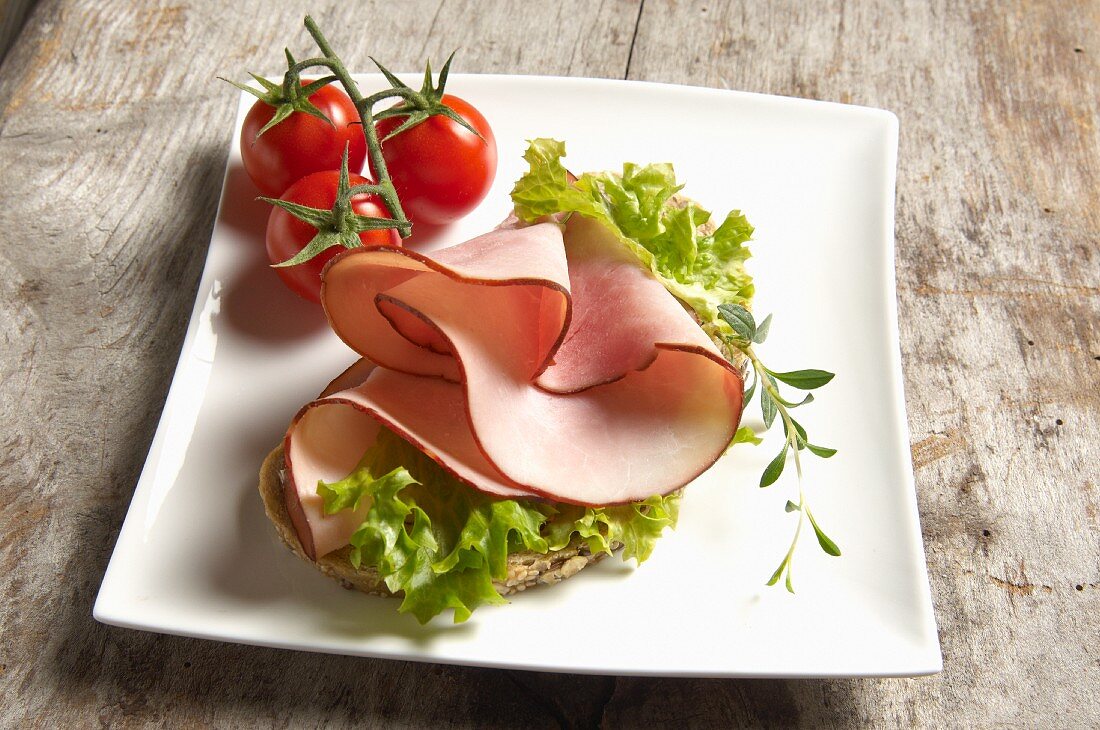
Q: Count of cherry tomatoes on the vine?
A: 3